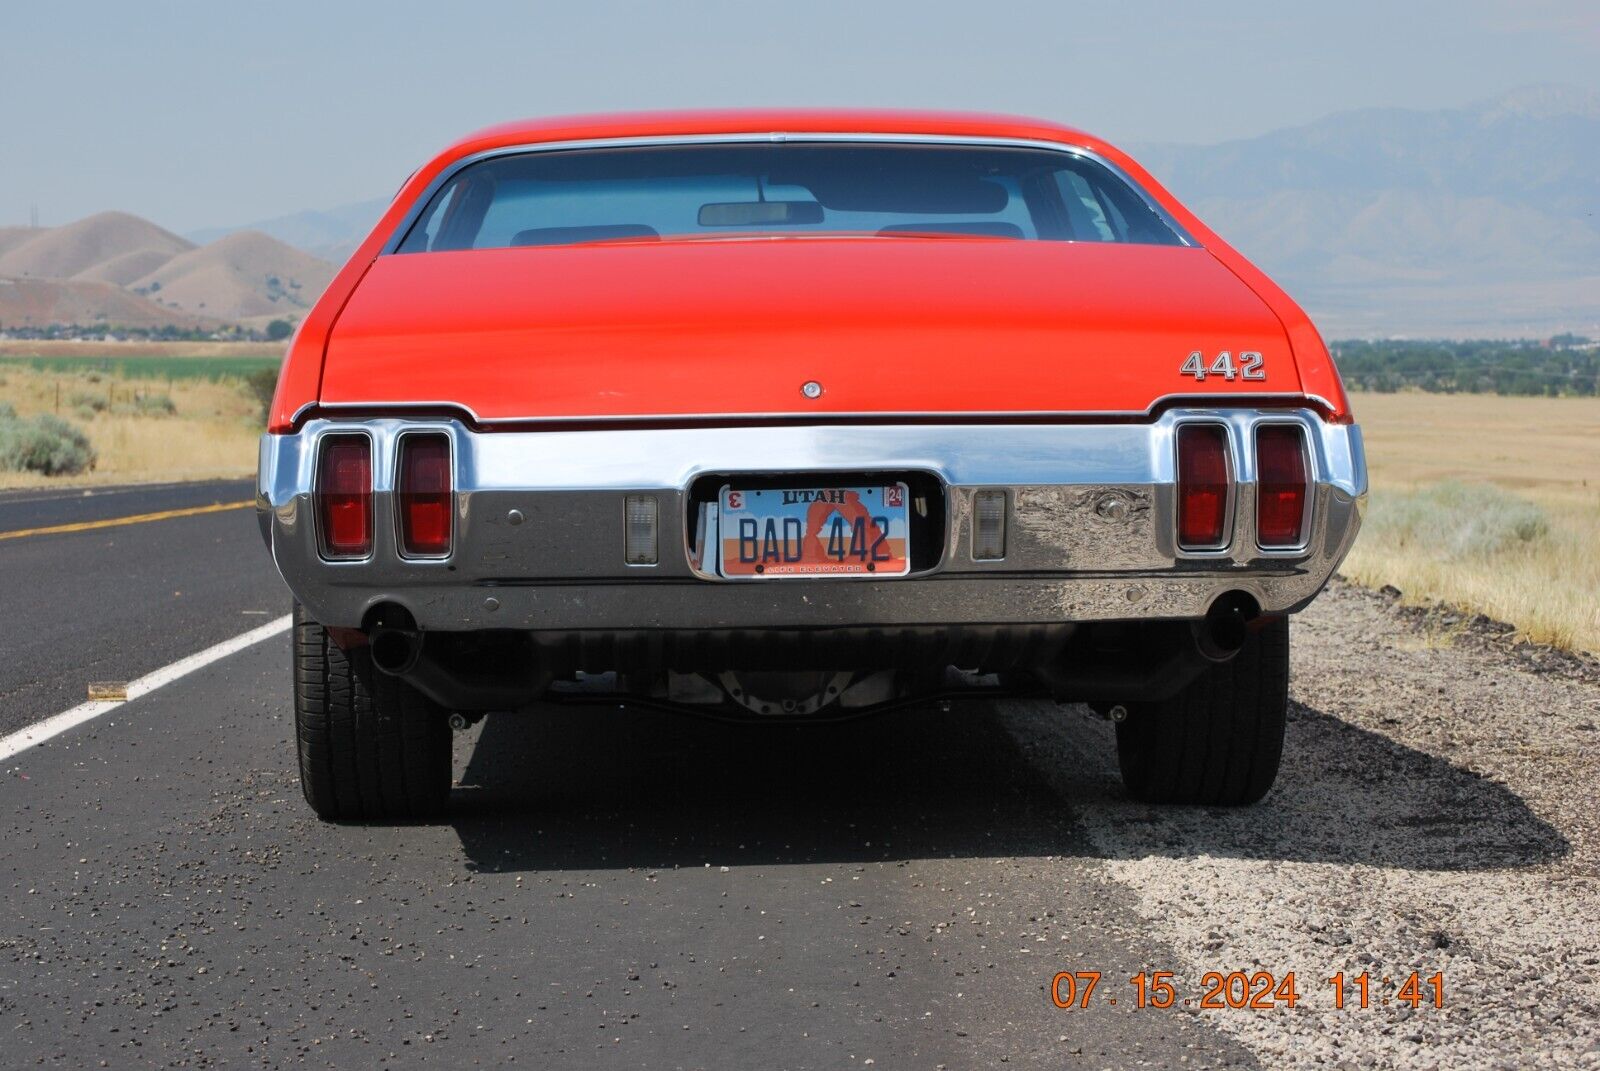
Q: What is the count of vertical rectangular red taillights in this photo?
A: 4